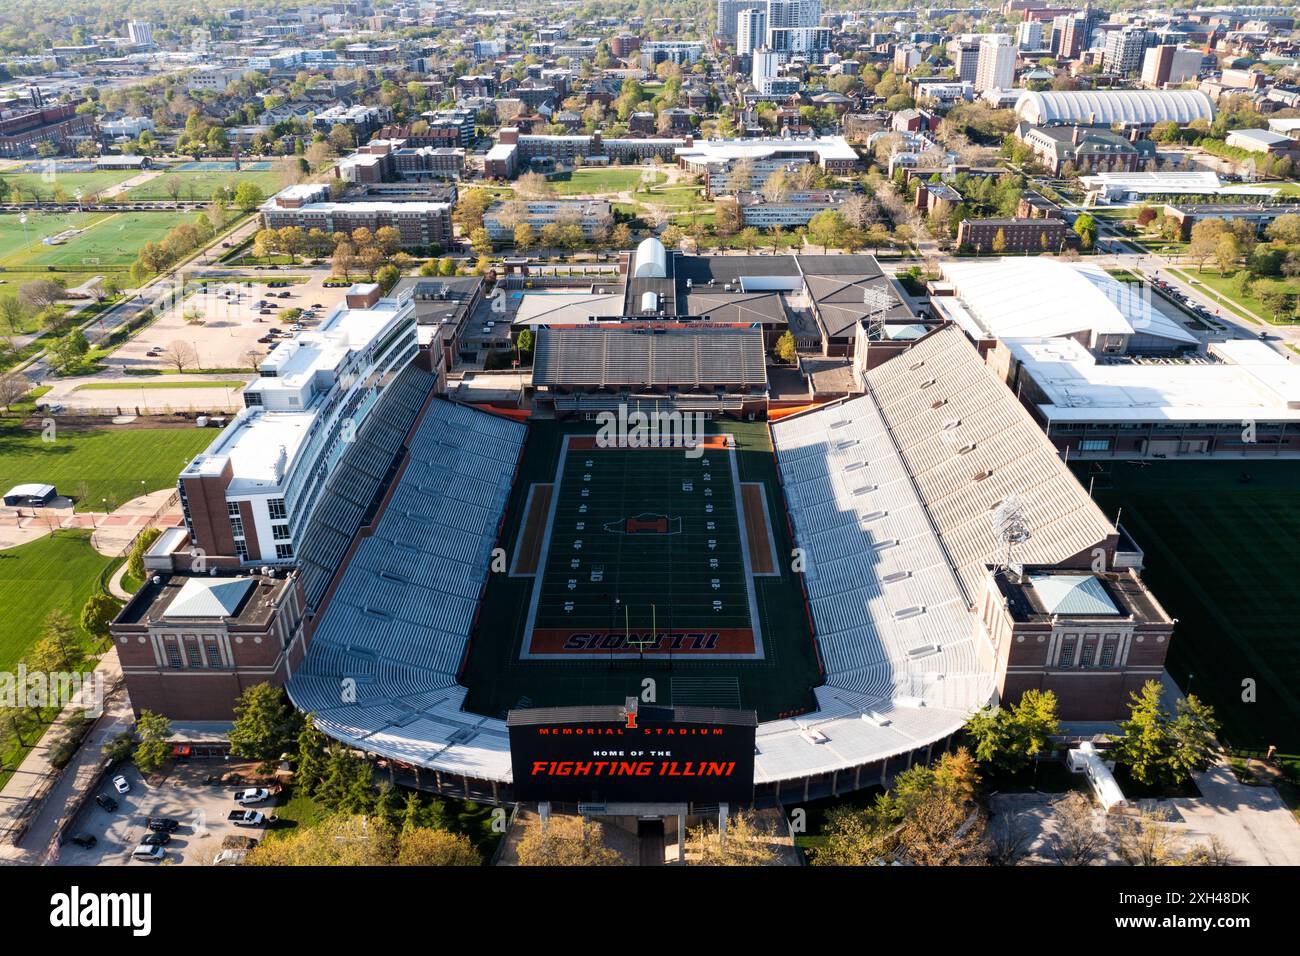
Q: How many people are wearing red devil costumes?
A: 0